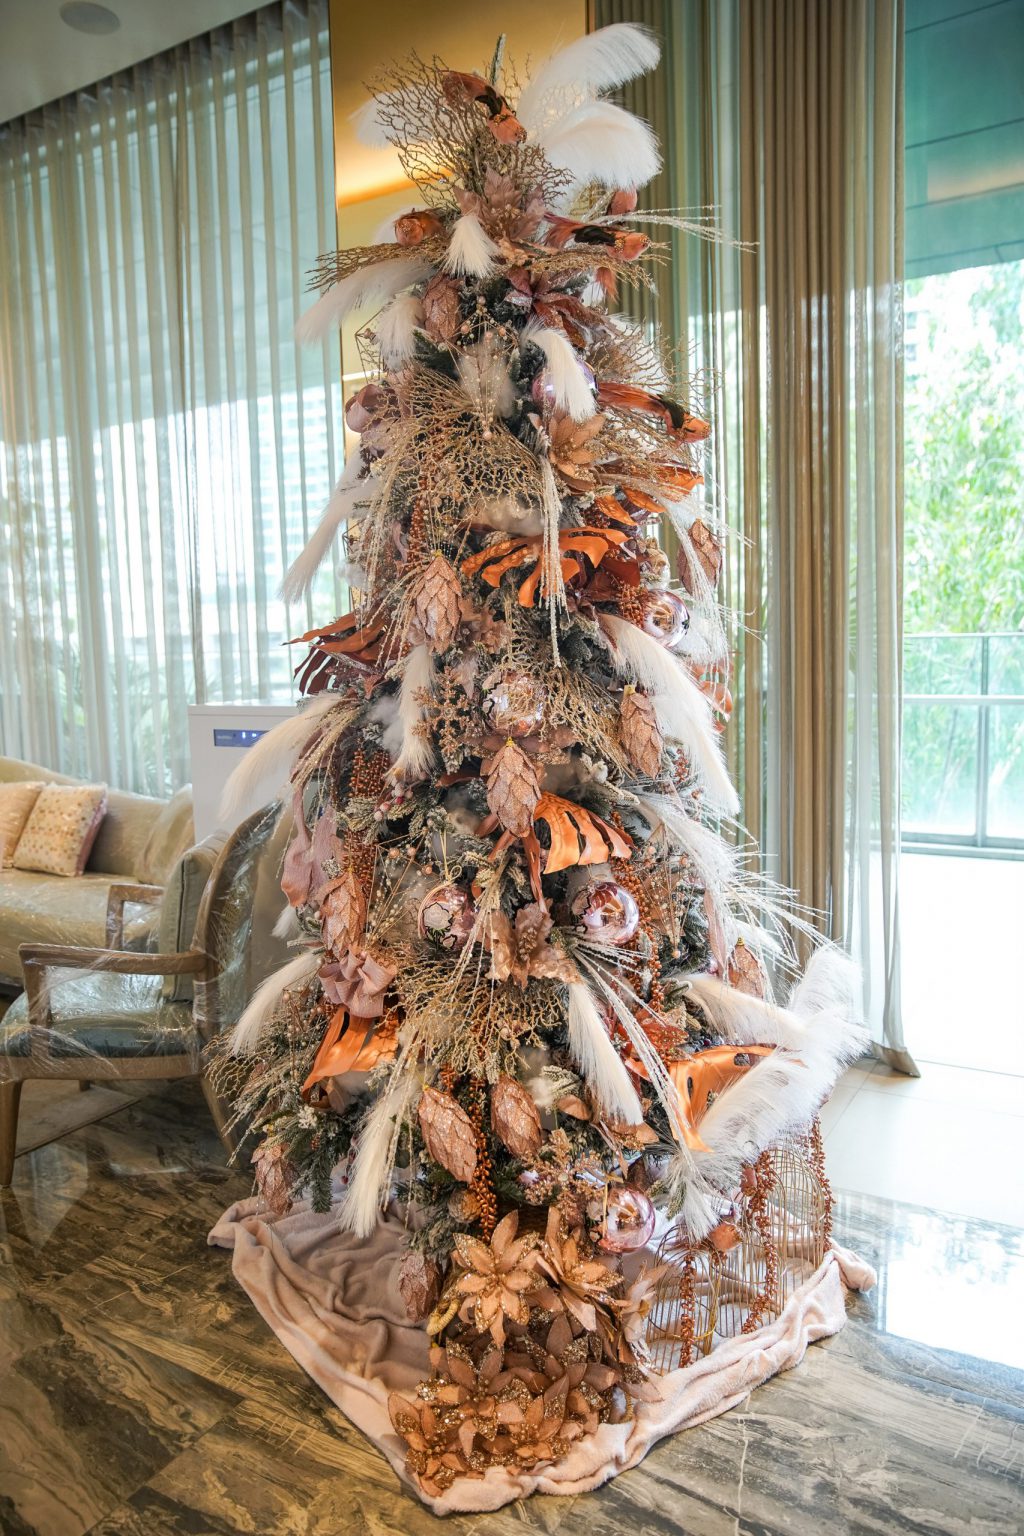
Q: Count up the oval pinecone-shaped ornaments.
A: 11